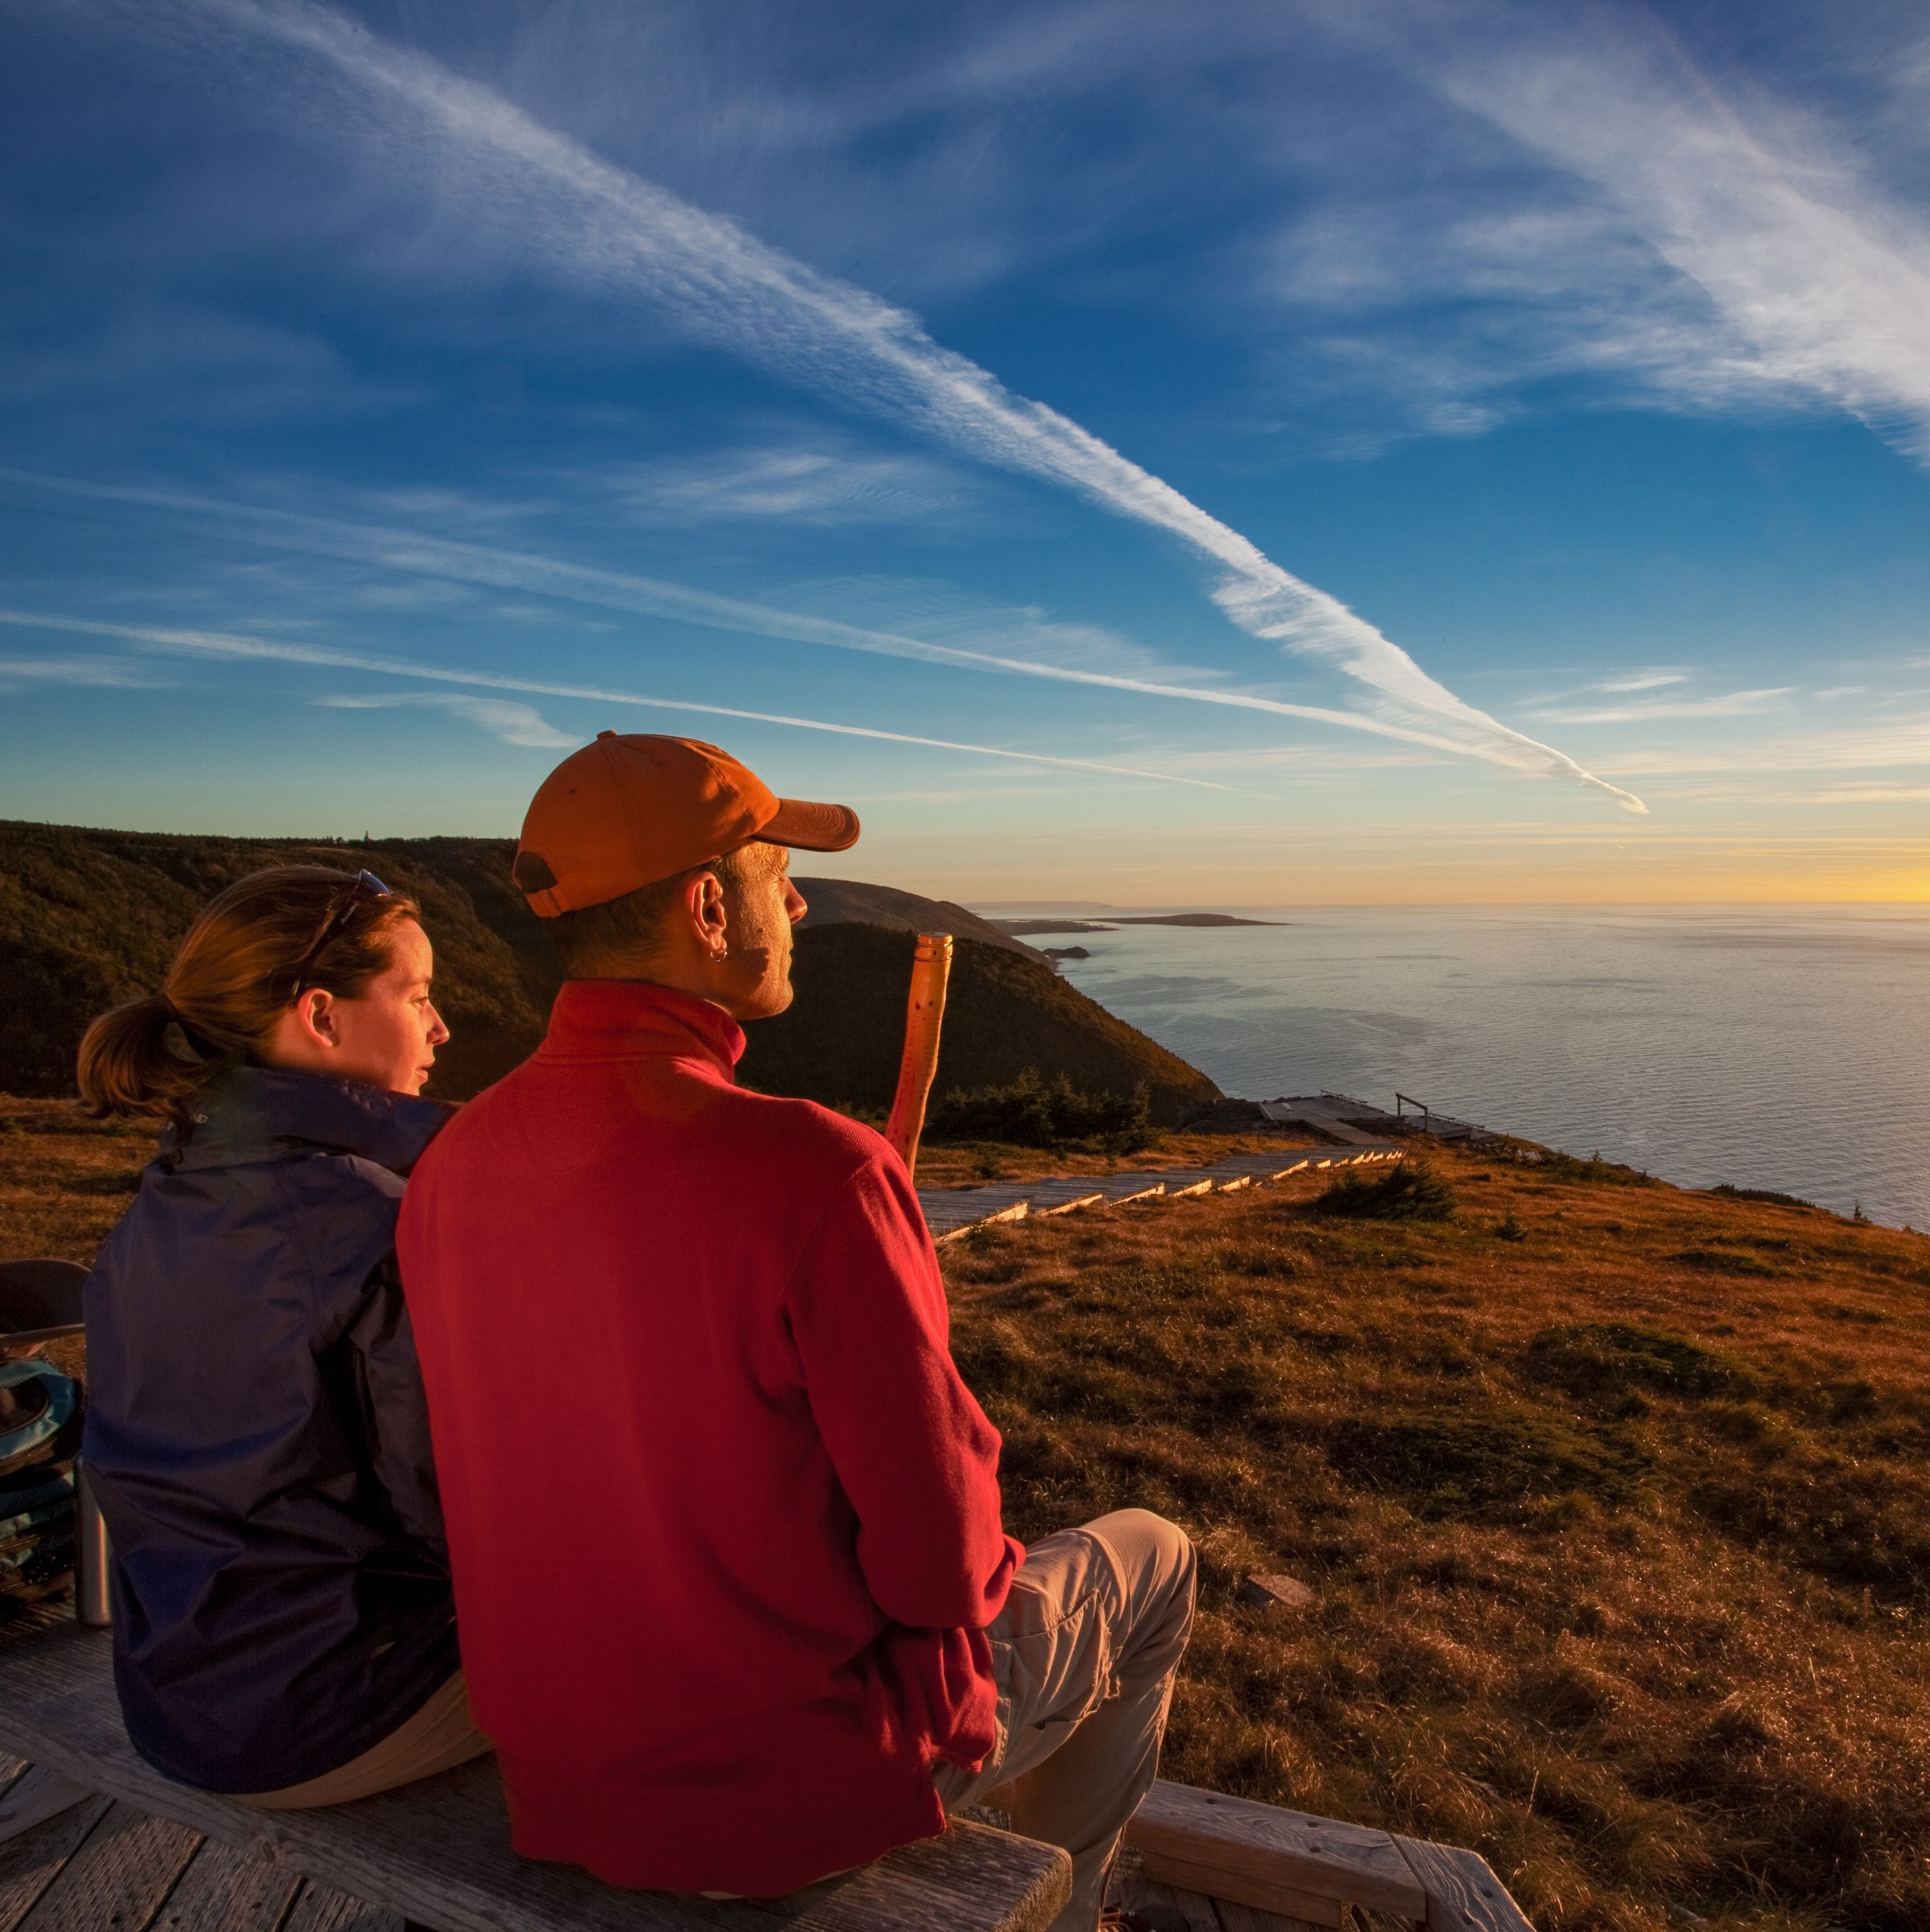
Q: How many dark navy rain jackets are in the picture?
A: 1